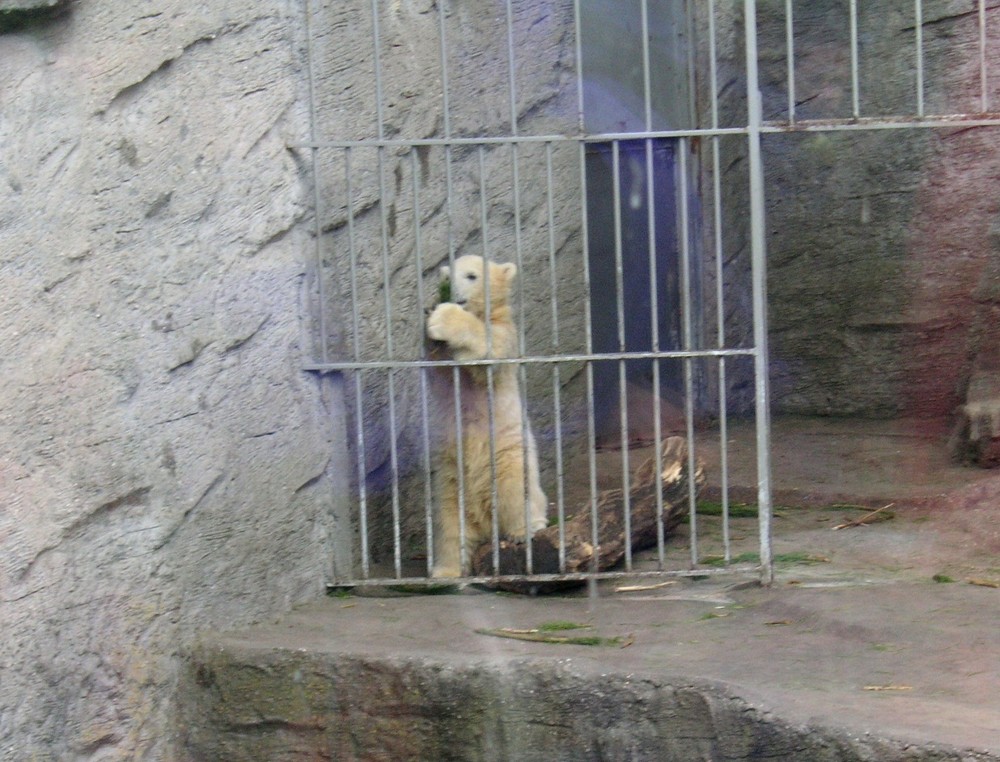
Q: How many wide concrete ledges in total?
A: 1